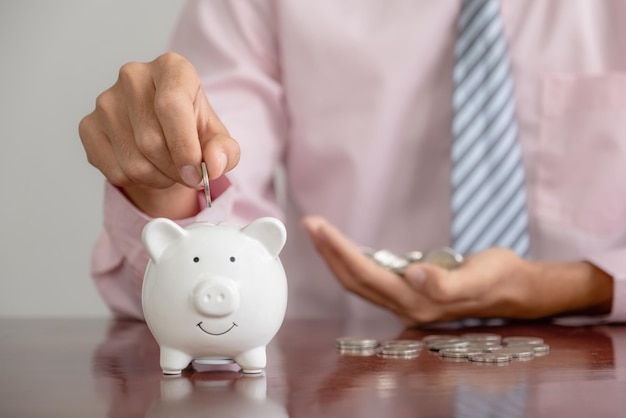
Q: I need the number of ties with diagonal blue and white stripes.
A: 1